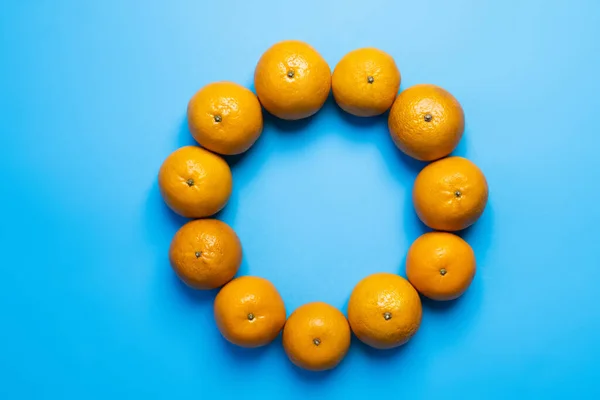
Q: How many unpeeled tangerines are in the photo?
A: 11